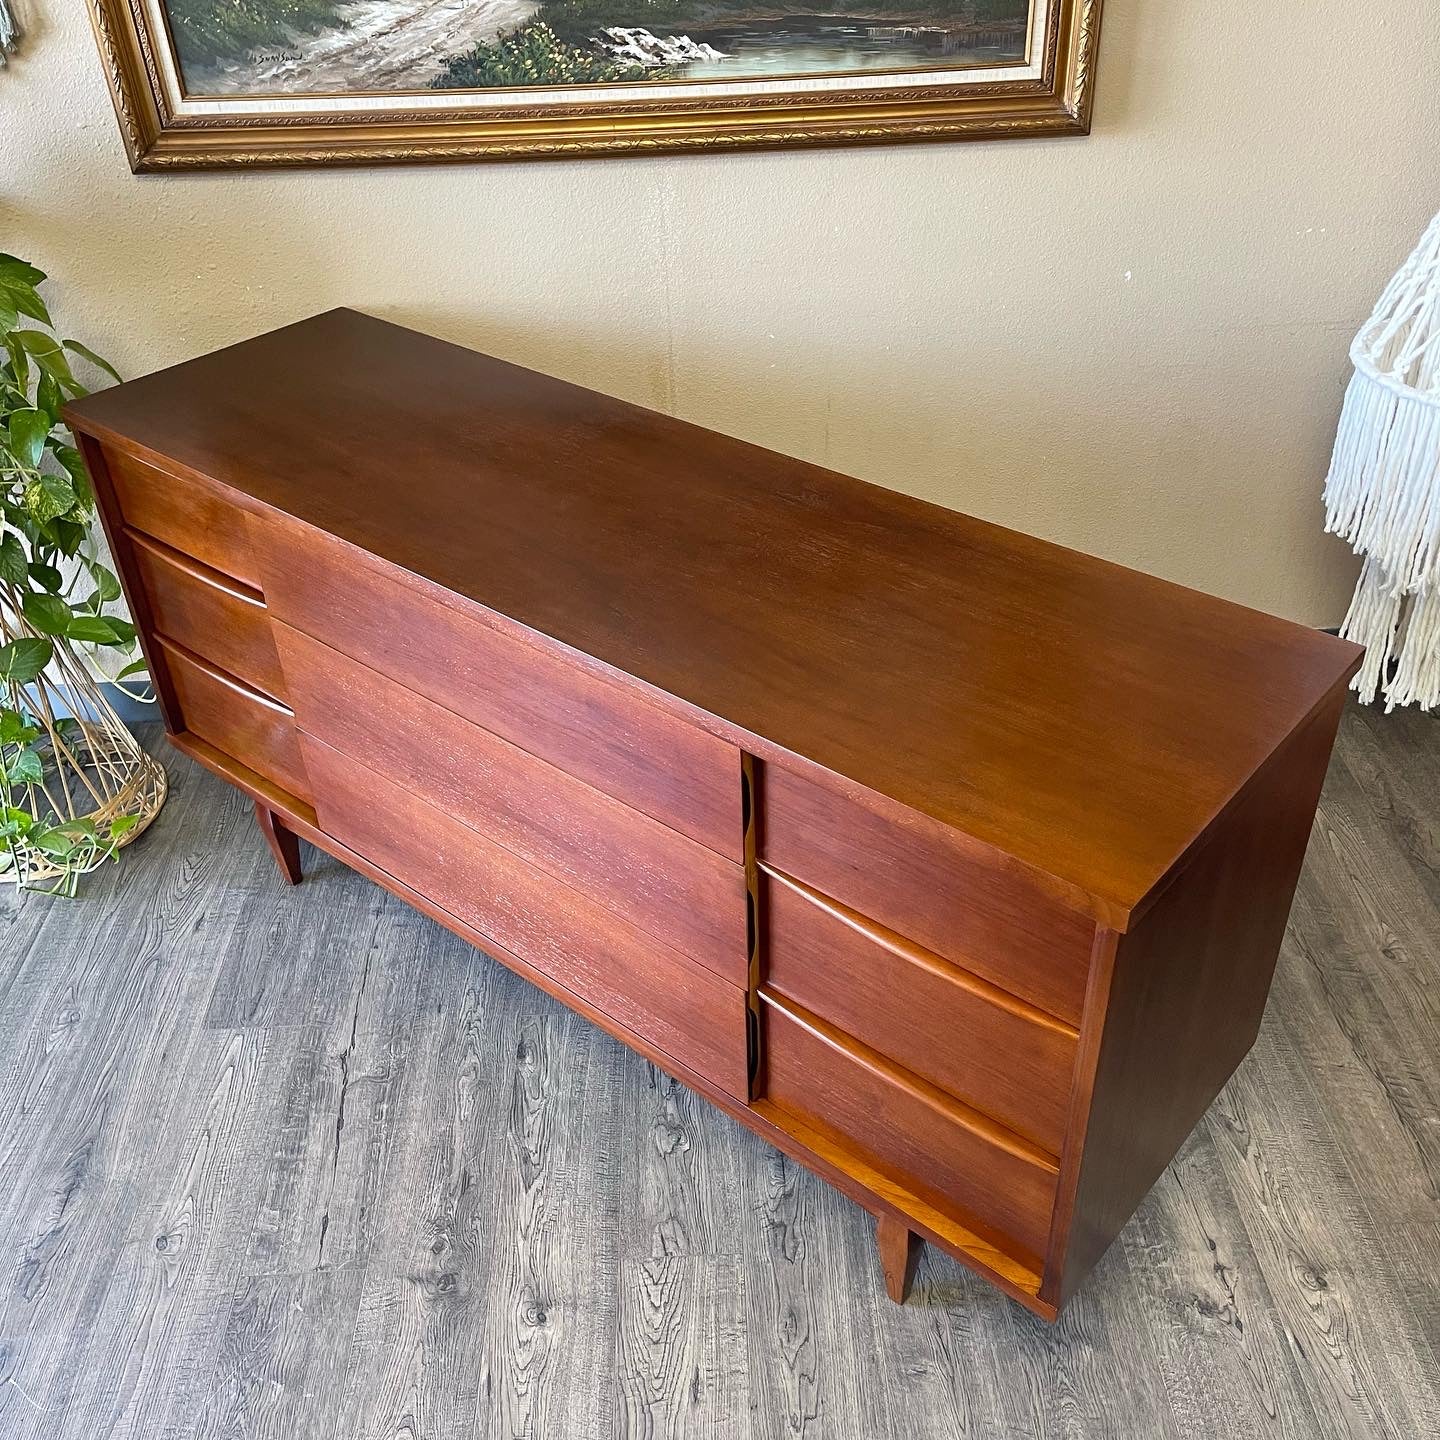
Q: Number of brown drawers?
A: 9